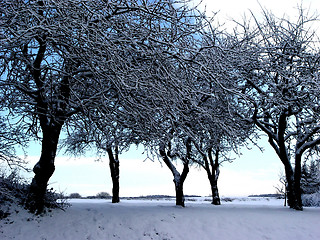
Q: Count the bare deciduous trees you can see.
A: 5